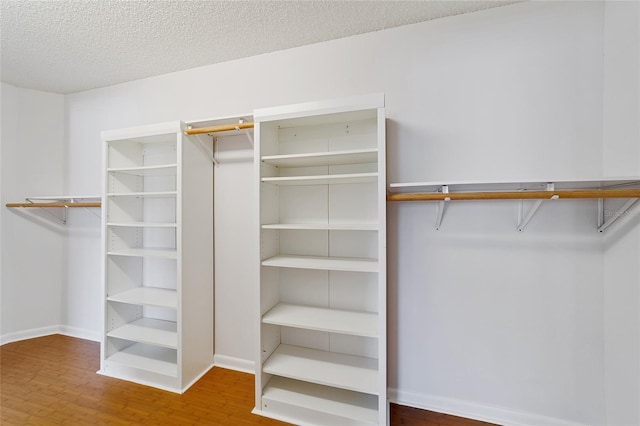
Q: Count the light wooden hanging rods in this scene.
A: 3